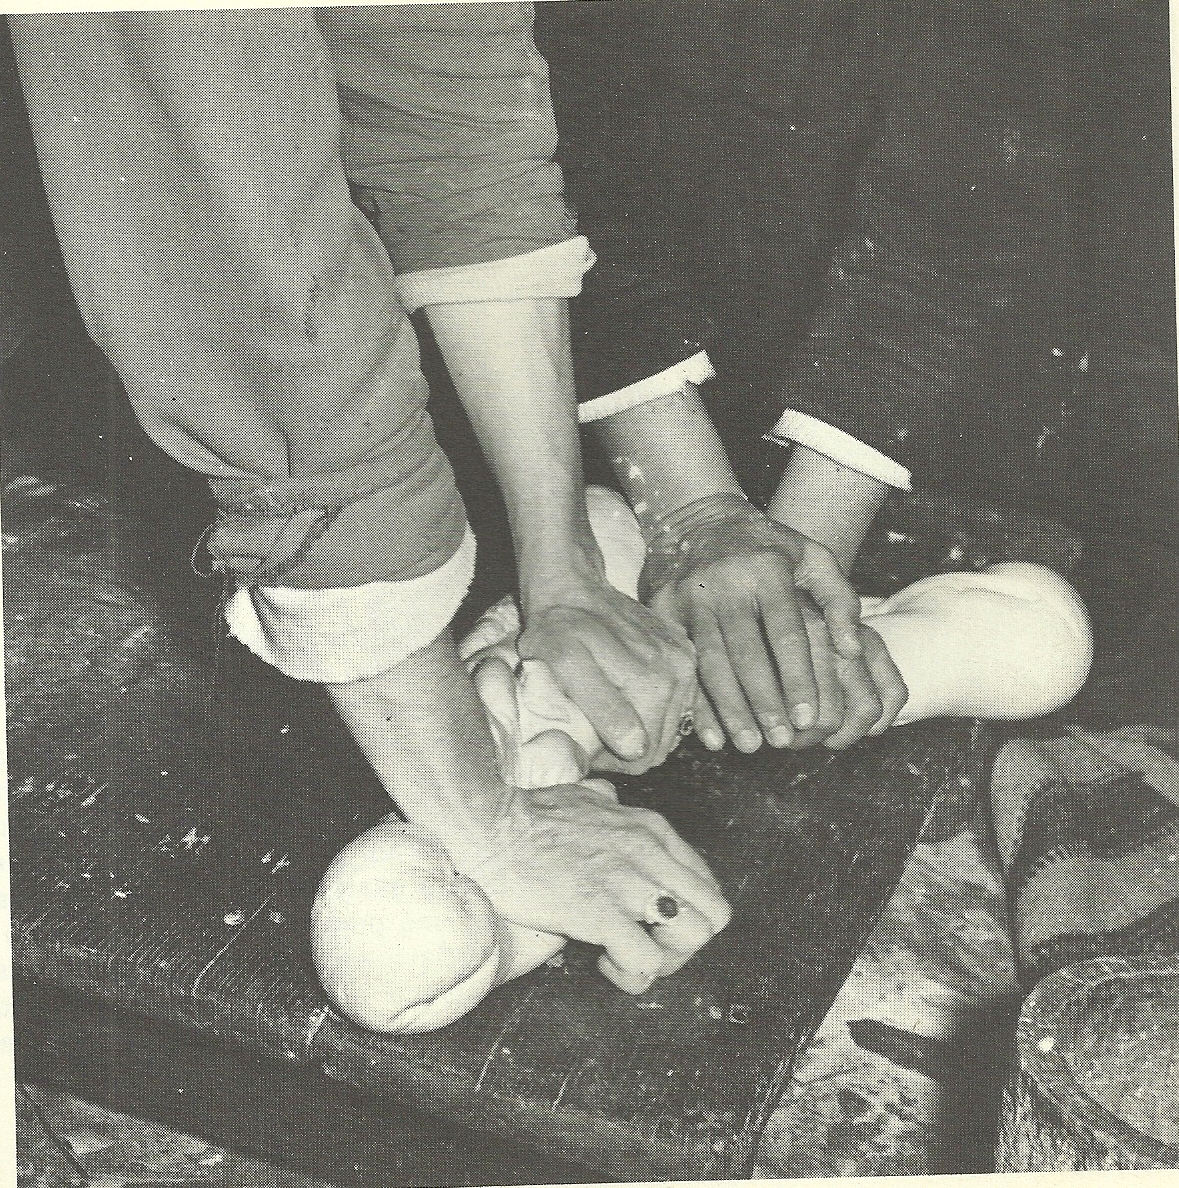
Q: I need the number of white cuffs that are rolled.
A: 4